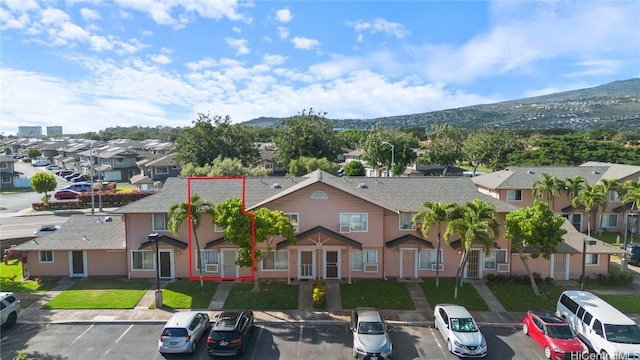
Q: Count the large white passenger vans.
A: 1